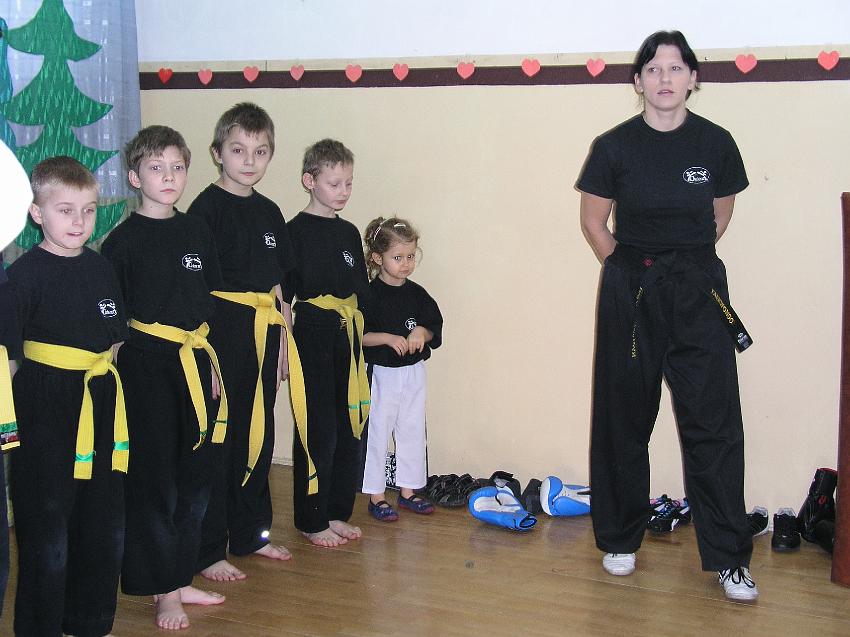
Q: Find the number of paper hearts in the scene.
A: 11